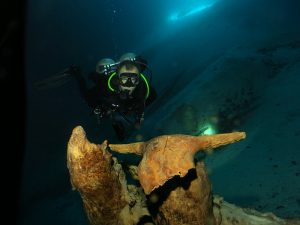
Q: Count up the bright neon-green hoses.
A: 2